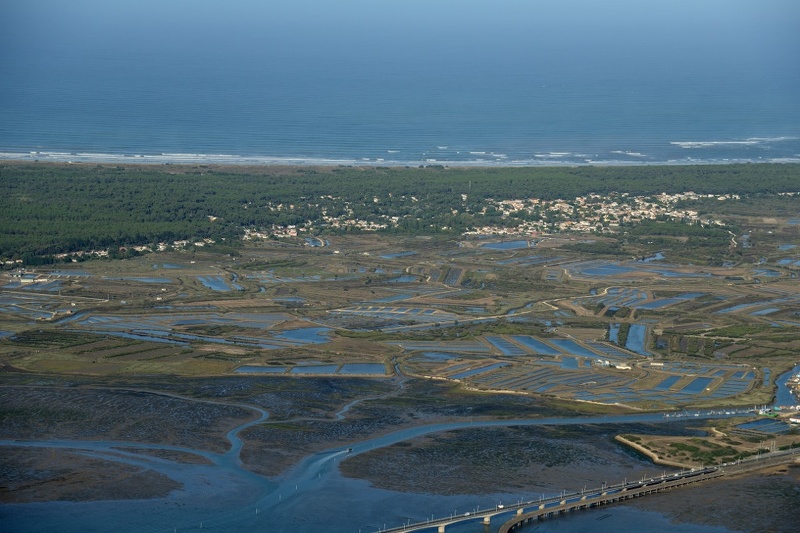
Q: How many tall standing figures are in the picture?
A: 0